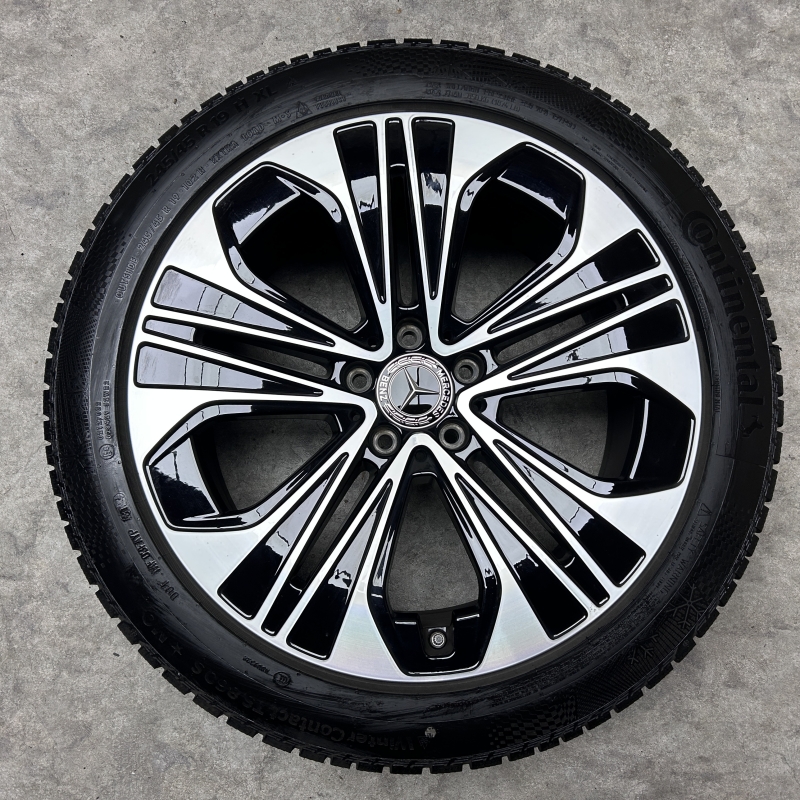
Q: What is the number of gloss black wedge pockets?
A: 10